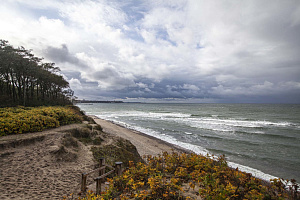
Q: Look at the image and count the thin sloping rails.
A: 2